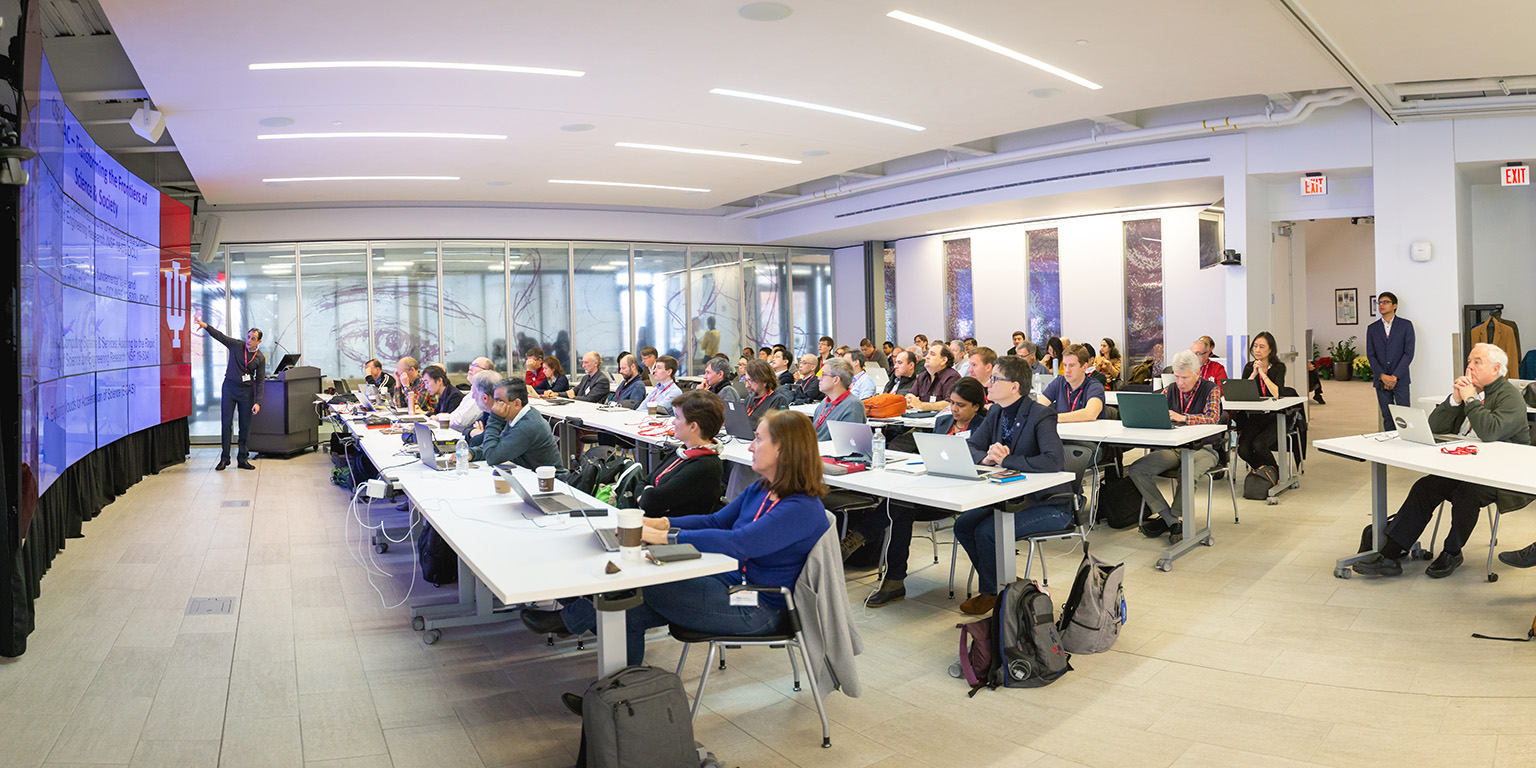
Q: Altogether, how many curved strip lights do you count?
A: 7